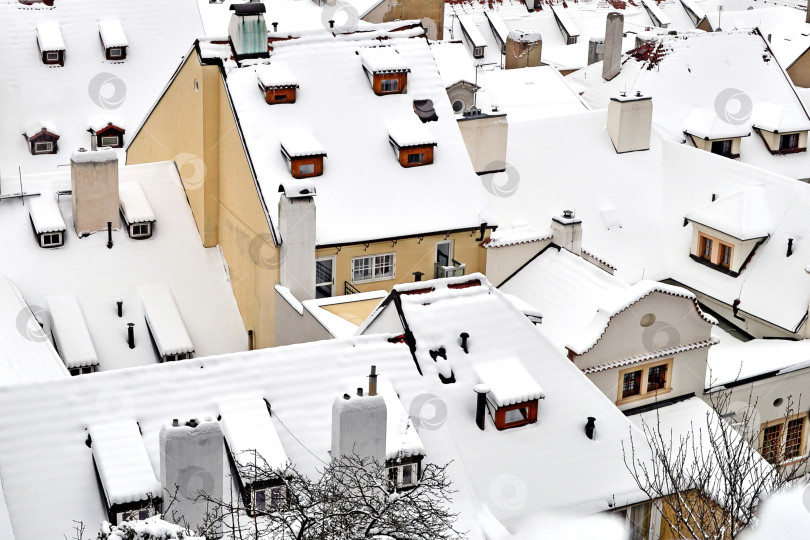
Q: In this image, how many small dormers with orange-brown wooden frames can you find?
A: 5